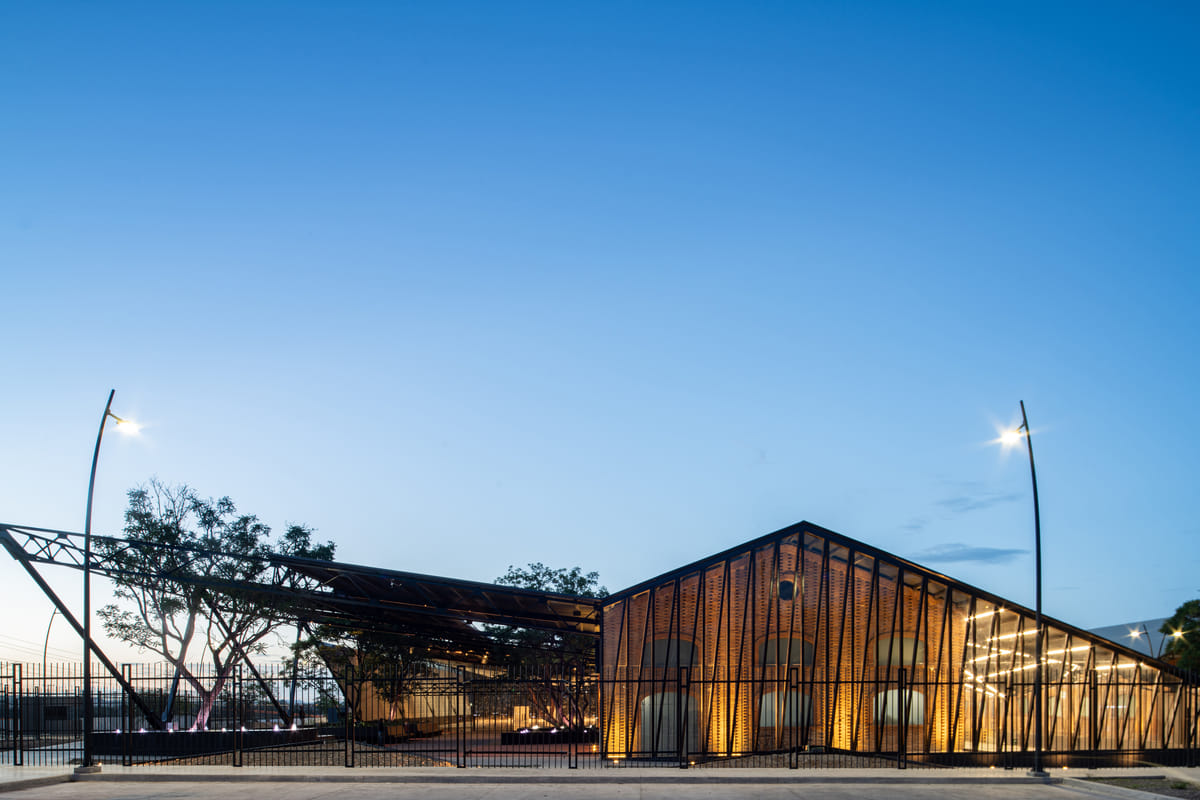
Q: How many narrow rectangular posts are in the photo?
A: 12